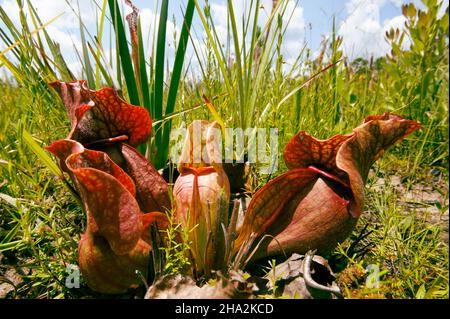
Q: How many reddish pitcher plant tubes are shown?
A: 4